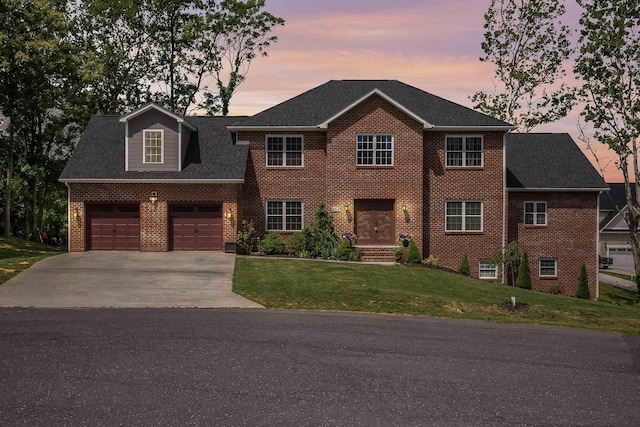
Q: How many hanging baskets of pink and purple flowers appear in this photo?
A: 2